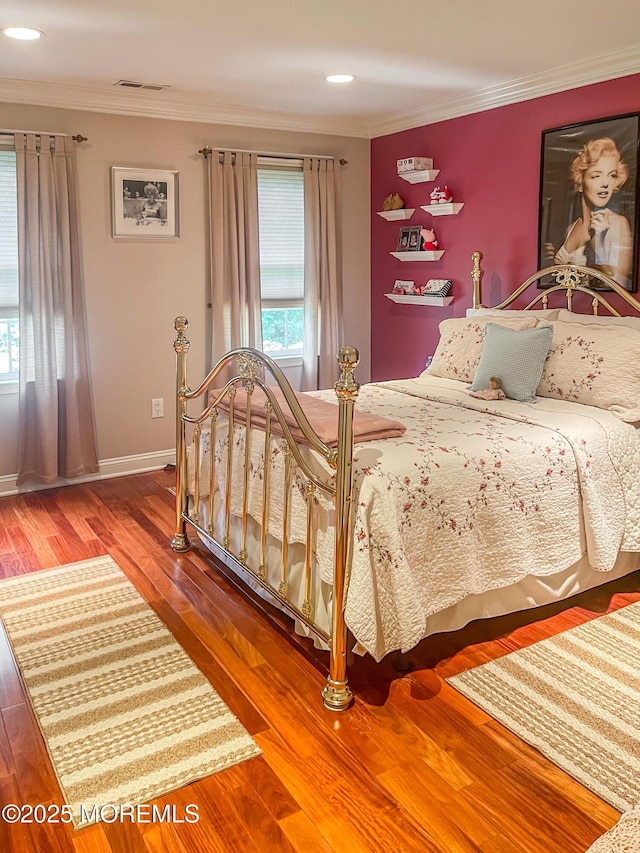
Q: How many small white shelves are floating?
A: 5